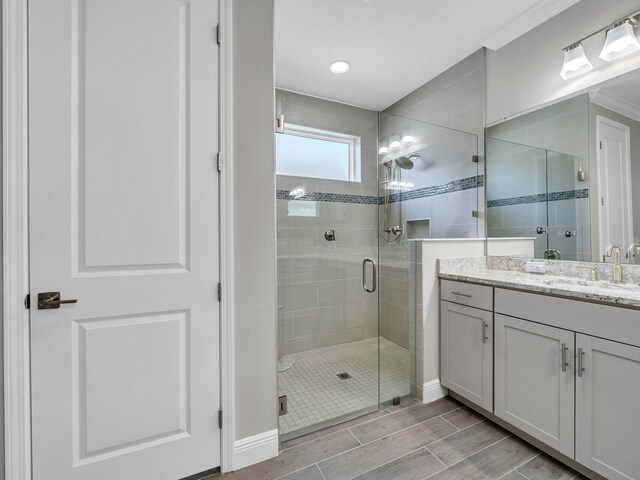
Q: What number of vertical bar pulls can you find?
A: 3